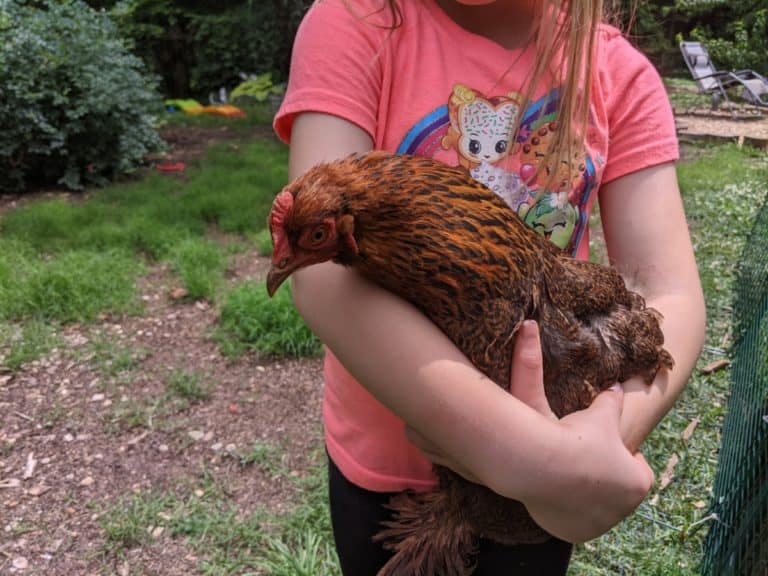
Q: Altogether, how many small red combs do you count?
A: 1